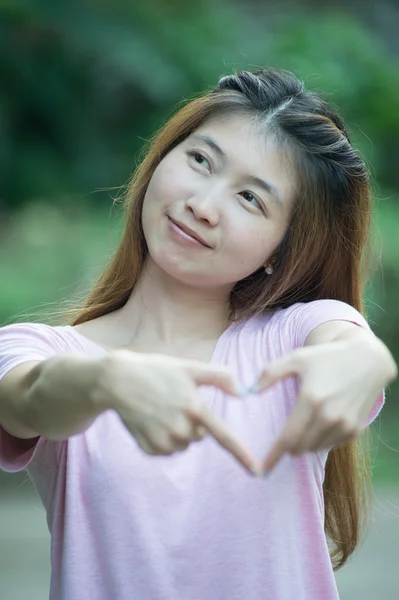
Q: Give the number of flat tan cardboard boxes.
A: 0